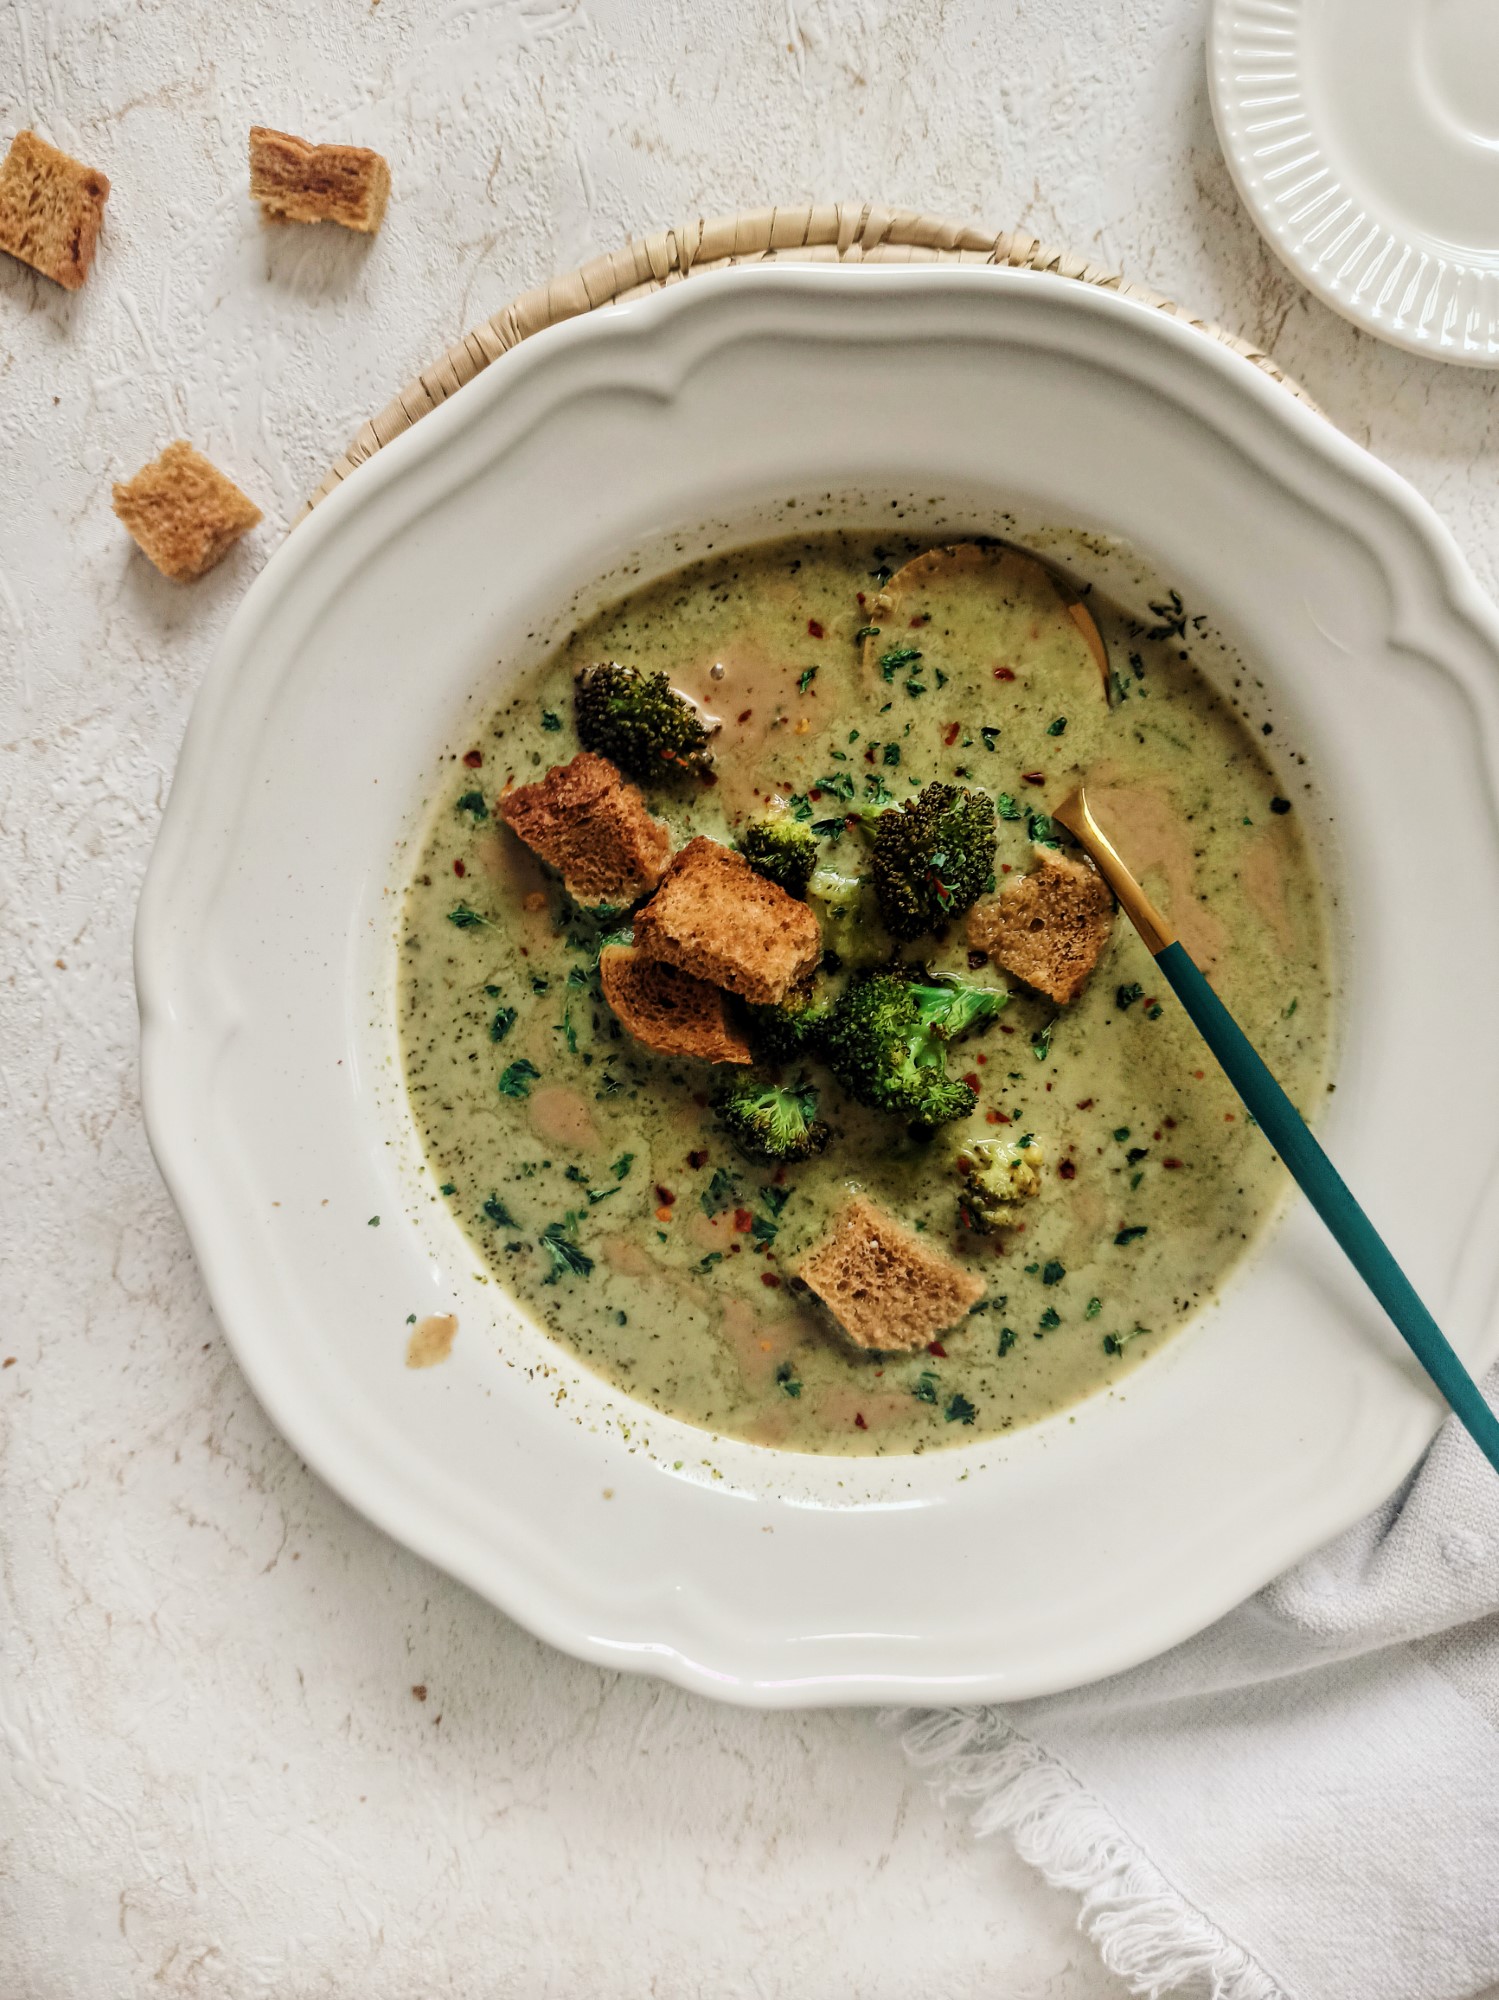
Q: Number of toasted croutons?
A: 8